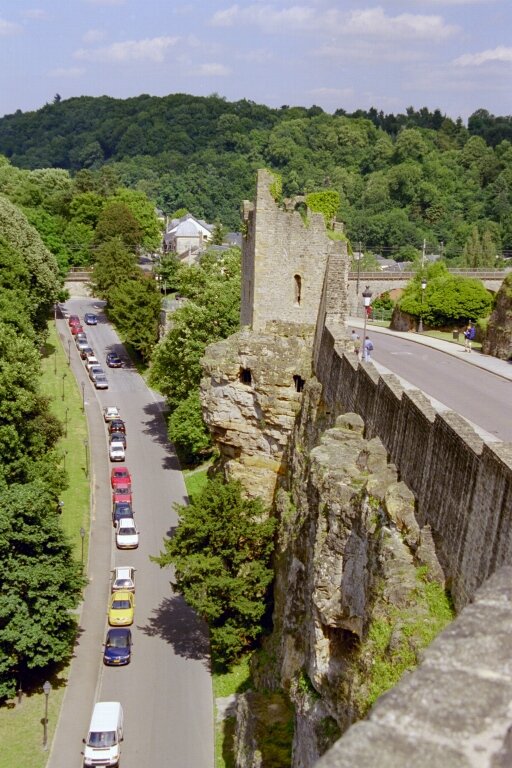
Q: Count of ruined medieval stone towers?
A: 1